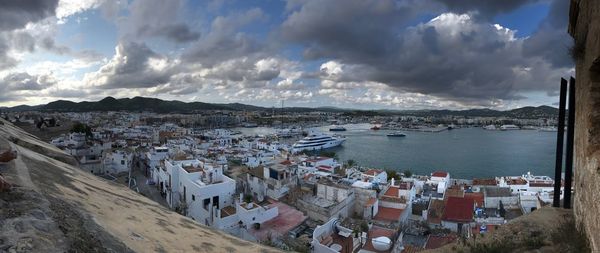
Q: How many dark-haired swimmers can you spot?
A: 0